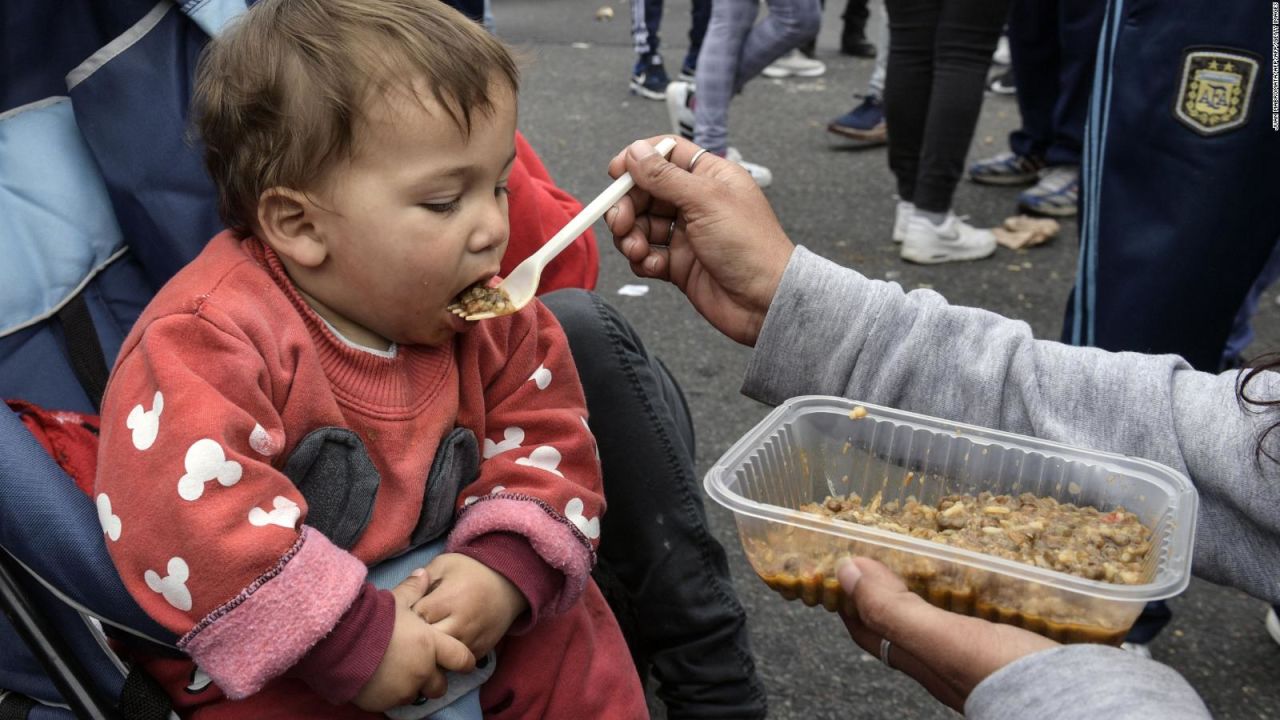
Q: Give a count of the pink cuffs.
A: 2